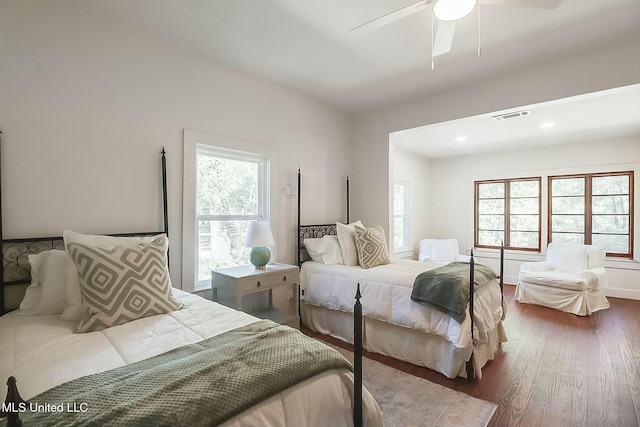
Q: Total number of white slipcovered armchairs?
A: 2